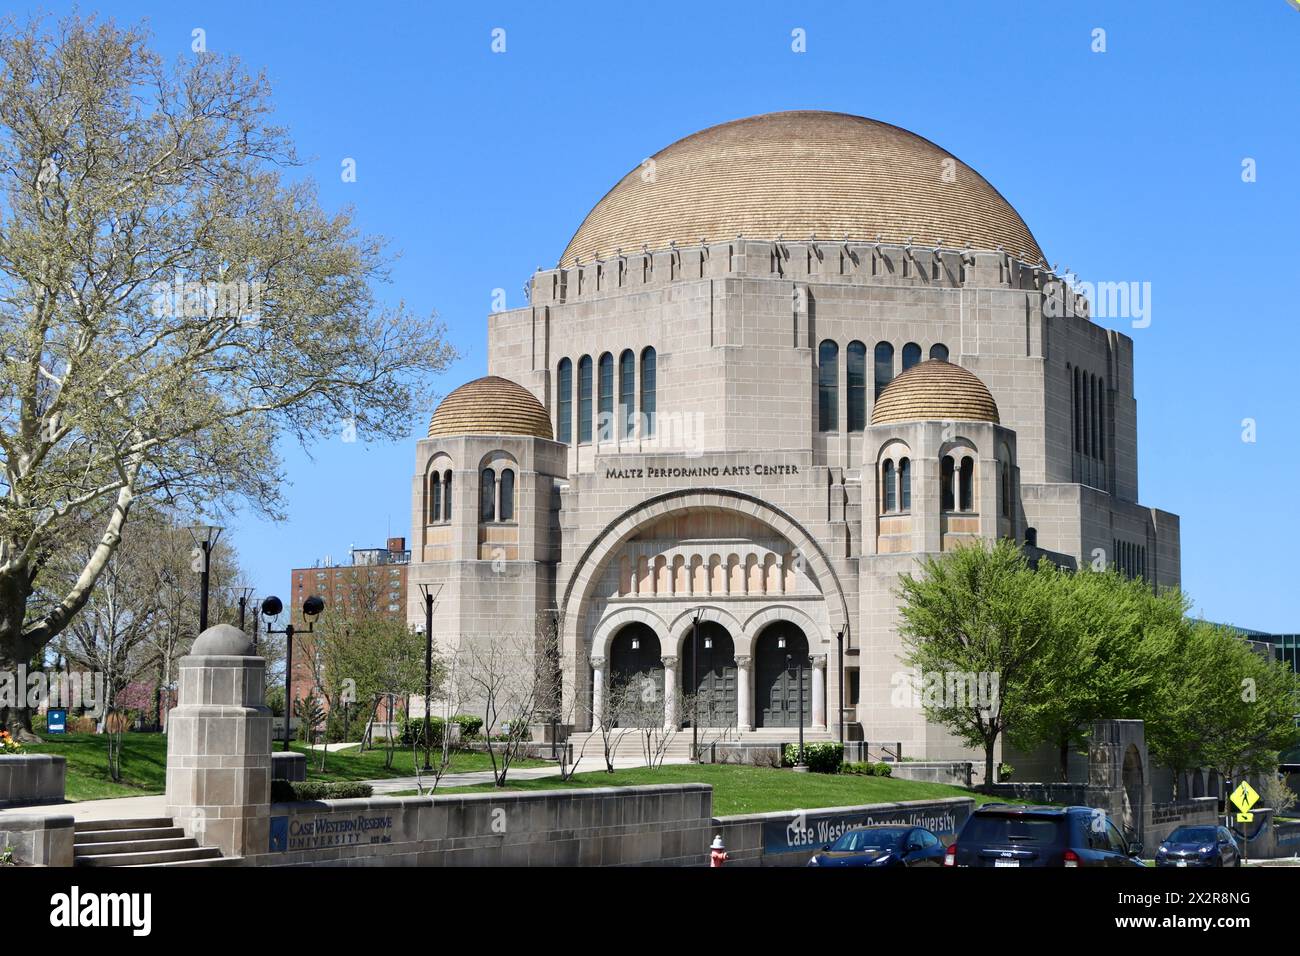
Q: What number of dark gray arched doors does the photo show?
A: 3